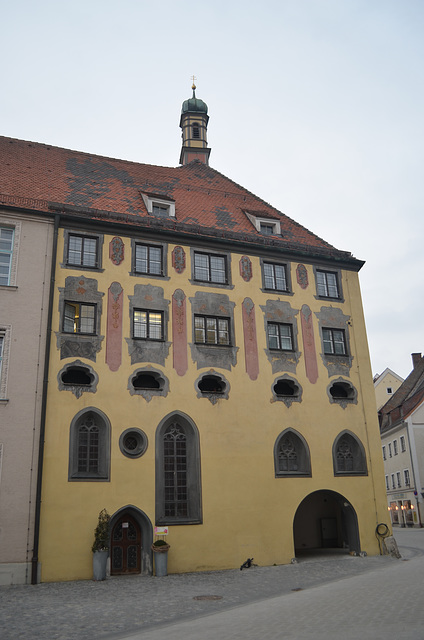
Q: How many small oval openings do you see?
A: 5